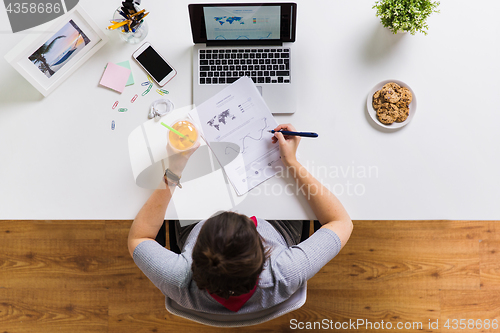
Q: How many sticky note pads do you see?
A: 2